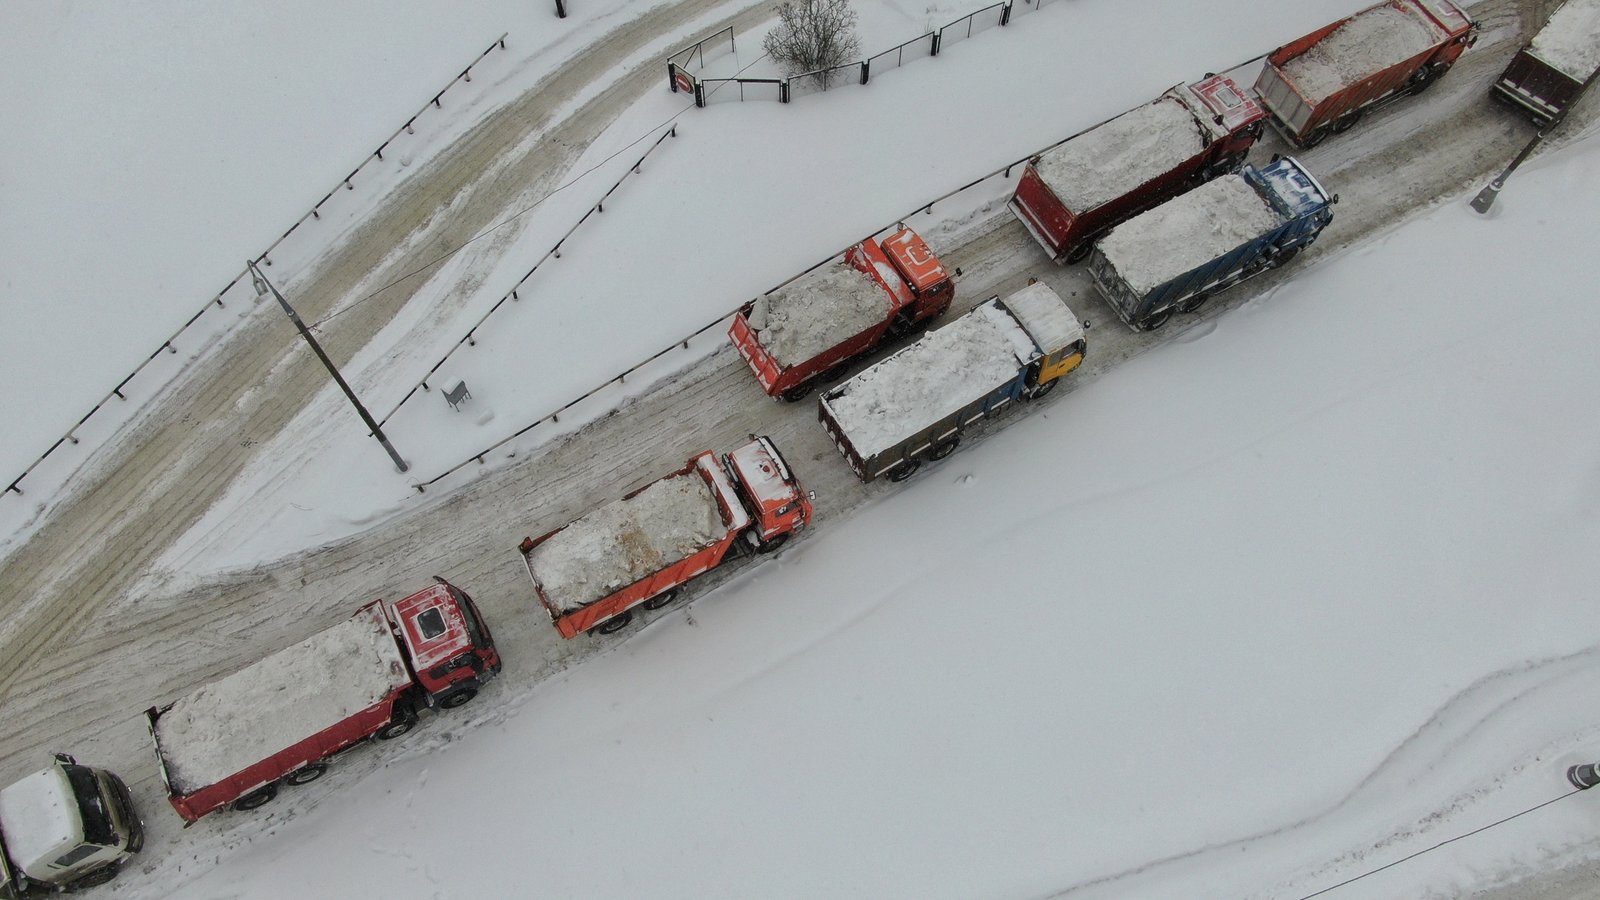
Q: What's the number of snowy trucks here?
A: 9